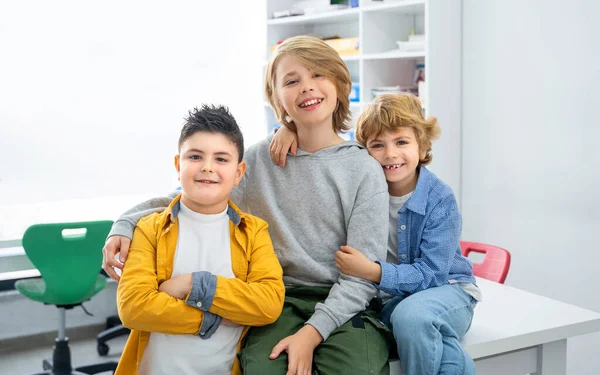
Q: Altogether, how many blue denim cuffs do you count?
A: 2